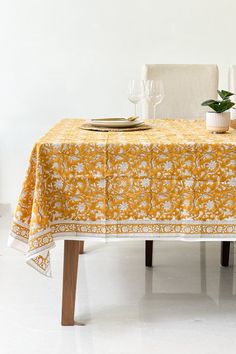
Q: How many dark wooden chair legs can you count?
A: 2